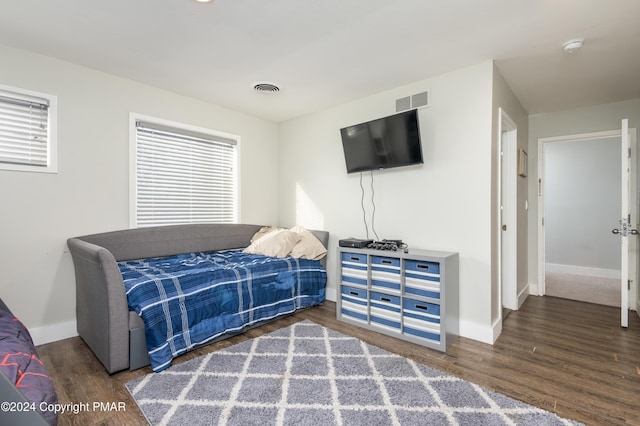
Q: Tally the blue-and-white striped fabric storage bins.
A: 6